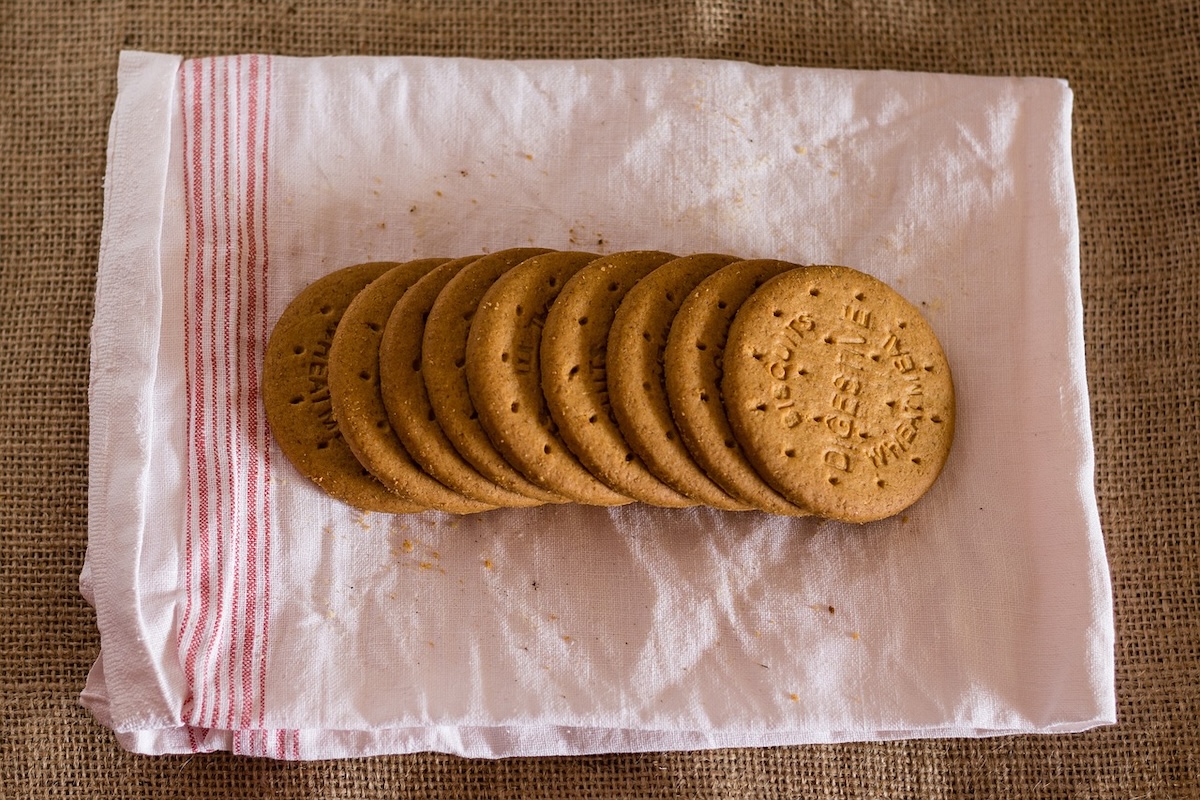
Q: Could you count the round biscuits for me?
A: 9